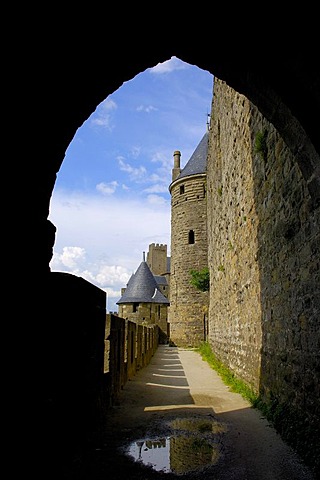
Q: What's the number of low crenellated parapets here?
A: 1